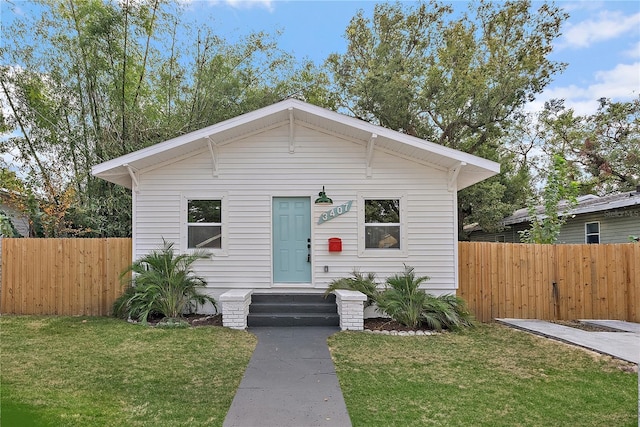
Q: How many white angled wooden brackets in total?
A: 5